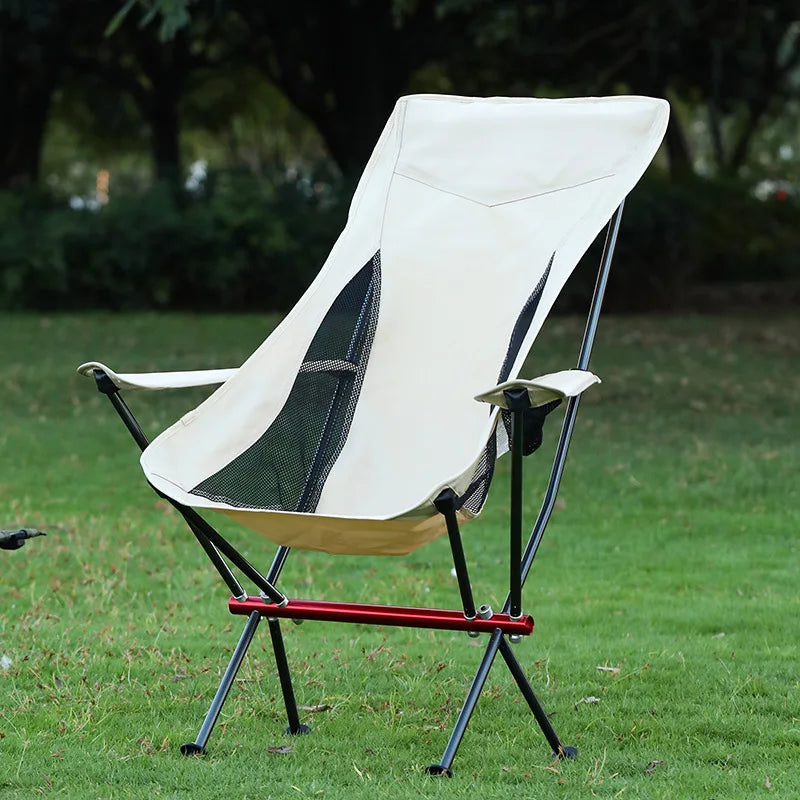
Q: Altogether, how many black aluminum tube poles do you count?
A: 10